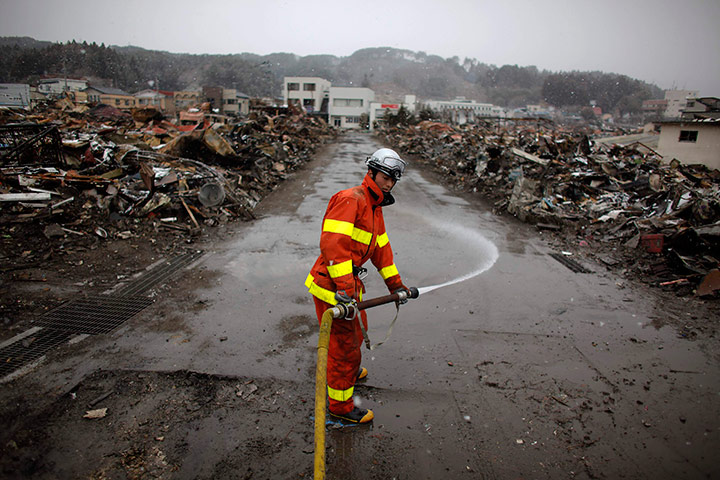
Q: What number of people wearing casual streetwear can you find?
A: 0